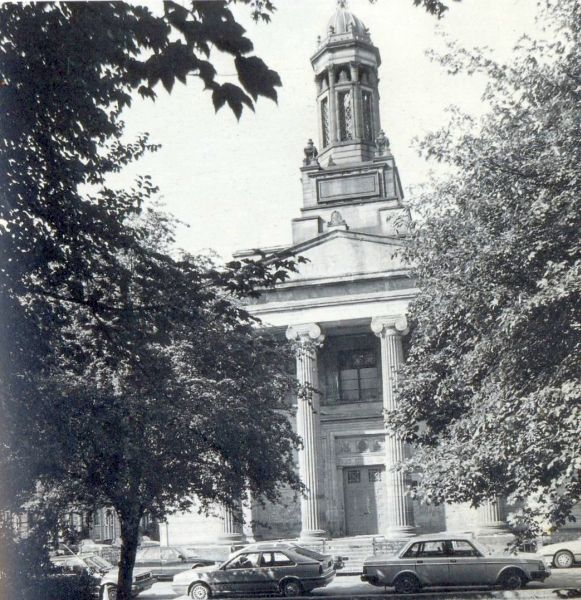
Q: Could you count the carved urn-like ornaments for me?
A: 2